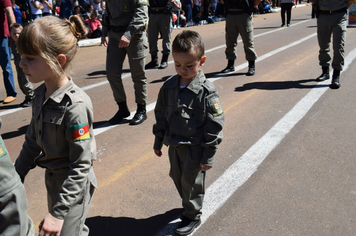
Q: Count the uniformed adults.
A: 4